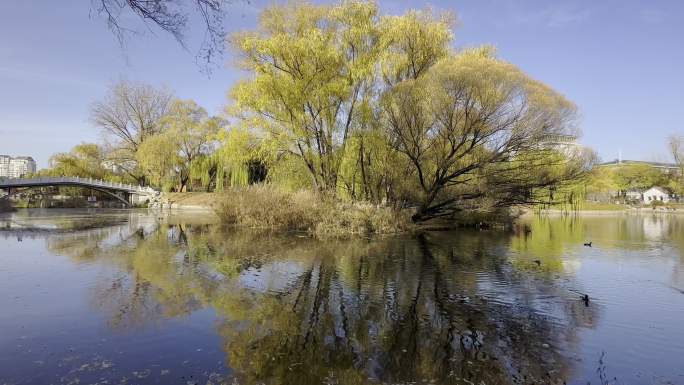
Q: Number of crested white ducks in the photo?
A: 0